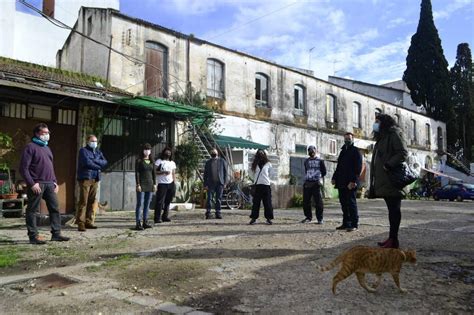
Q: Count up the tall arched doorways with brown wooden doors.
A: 1